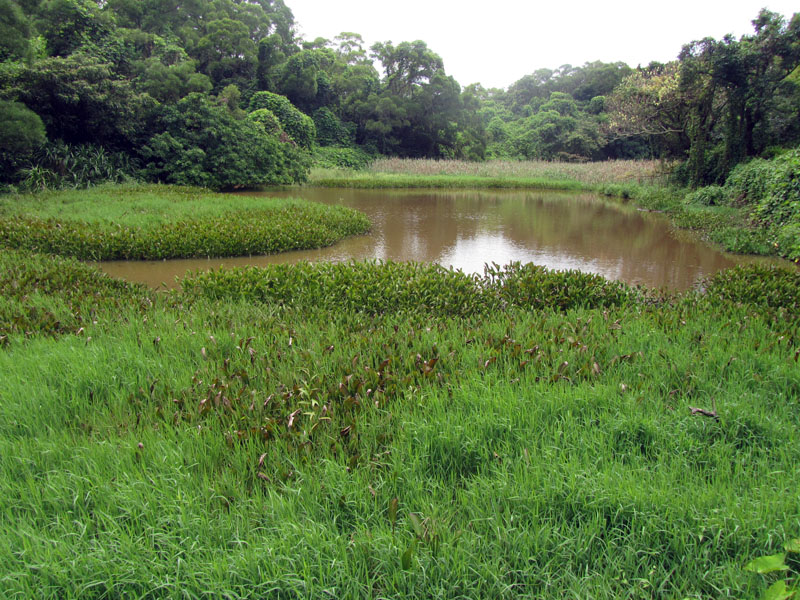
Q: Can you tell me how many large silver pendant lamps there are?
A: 0